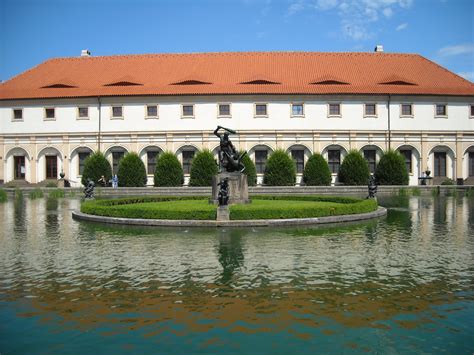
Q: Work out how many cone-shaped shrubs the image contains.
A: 9